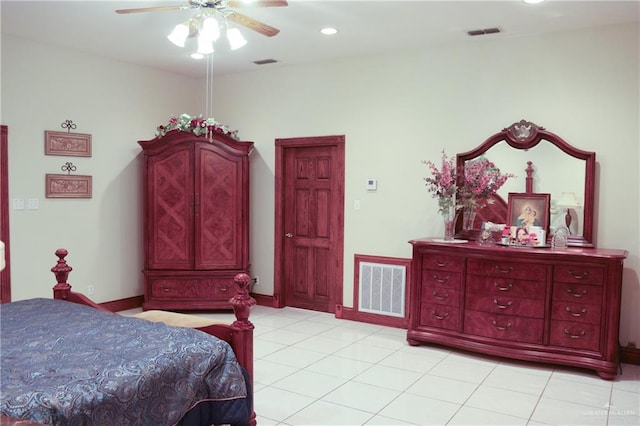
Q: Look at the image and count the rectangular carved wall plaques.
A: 2